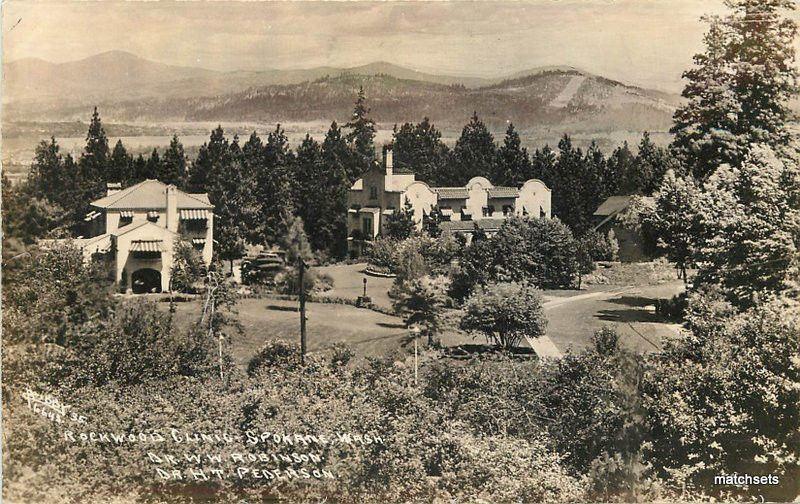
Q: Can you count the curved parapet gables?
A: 3